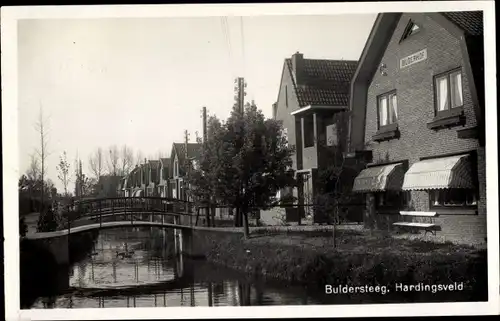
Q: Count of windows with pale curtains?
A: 2